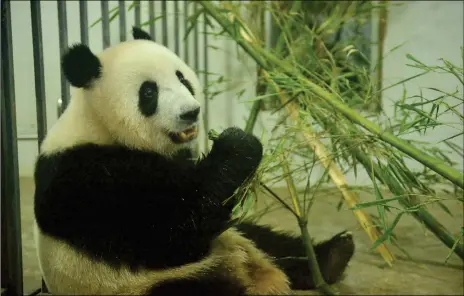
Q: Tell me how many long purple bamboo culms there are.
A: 0